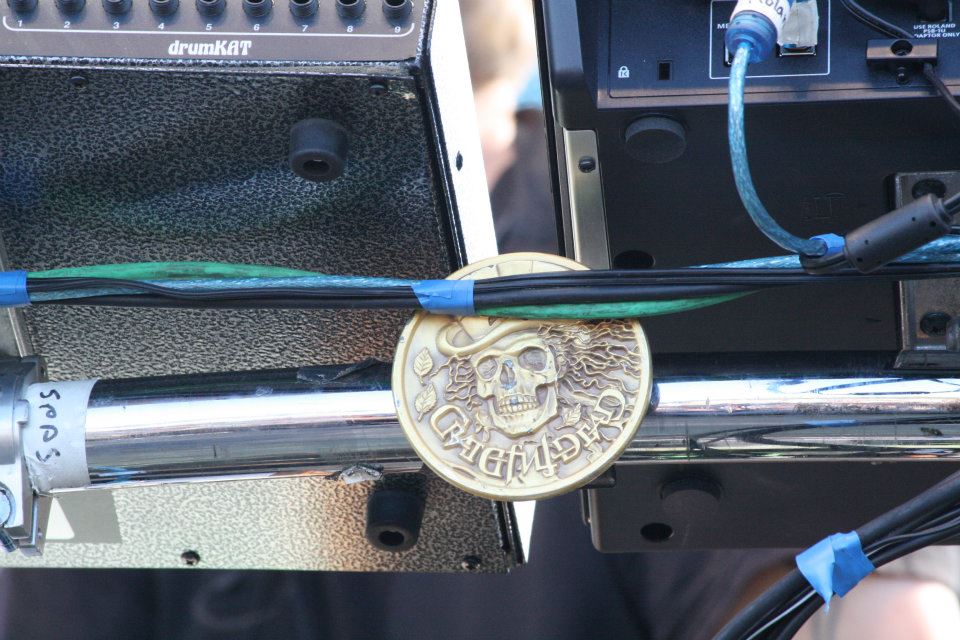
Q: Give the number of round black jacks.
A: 9